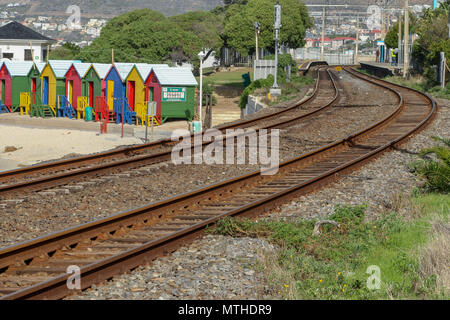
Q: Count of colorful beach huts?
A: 8